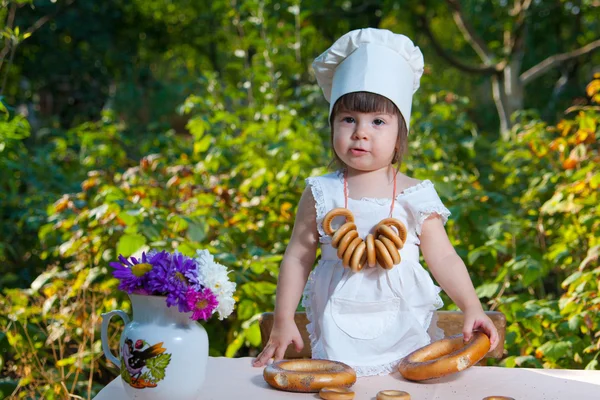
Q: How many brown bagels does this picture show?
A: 15